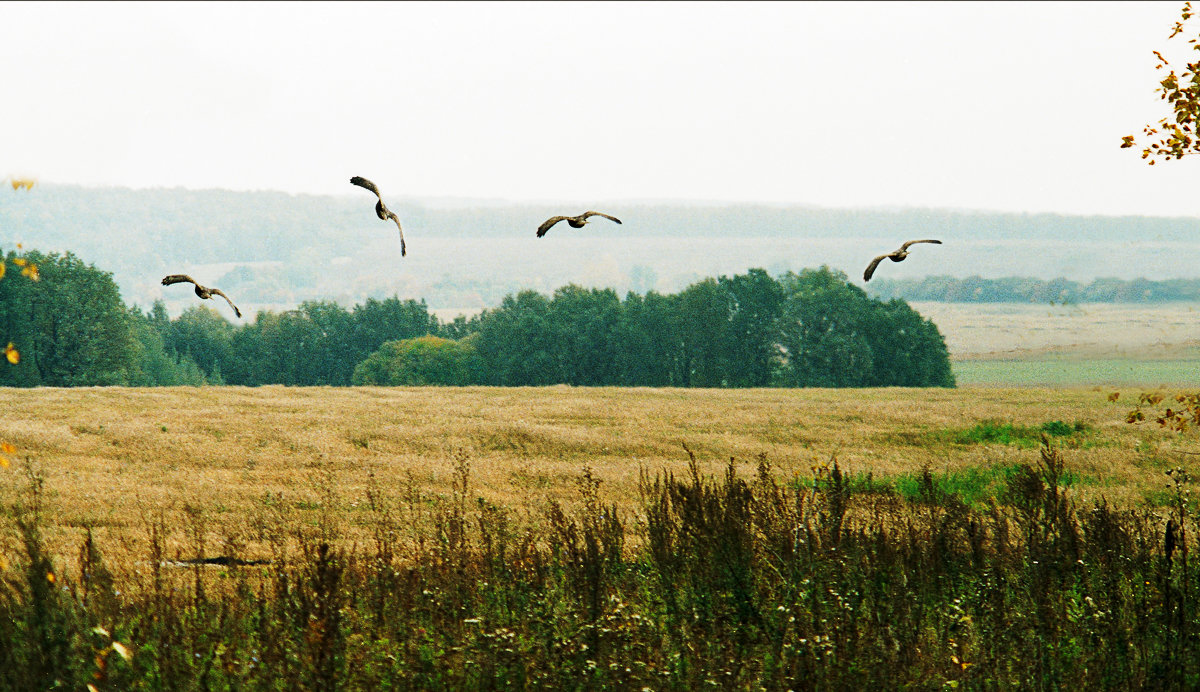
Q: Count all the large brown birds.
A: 4